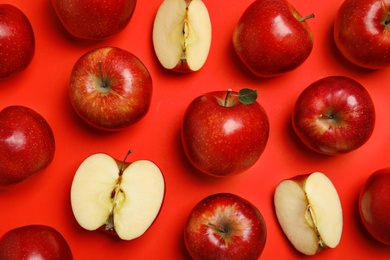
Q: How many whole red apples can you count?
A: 11